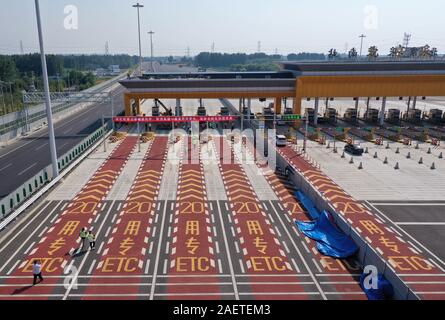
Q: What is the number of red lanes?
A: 6